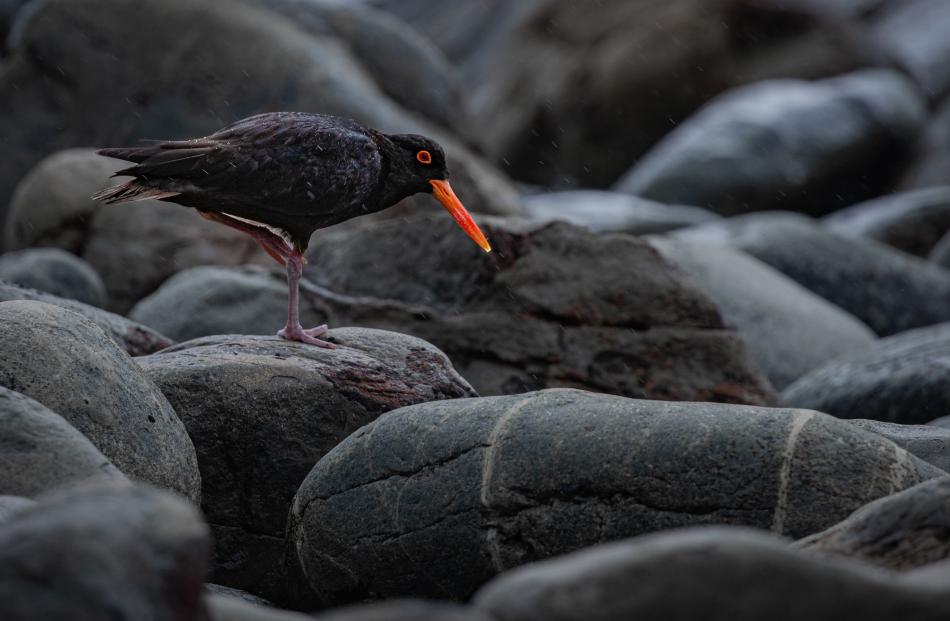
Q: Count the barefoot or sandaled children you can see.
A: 0